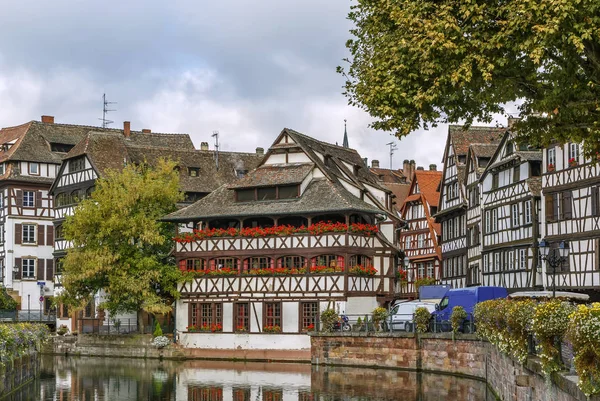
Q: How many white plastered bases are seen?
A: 1